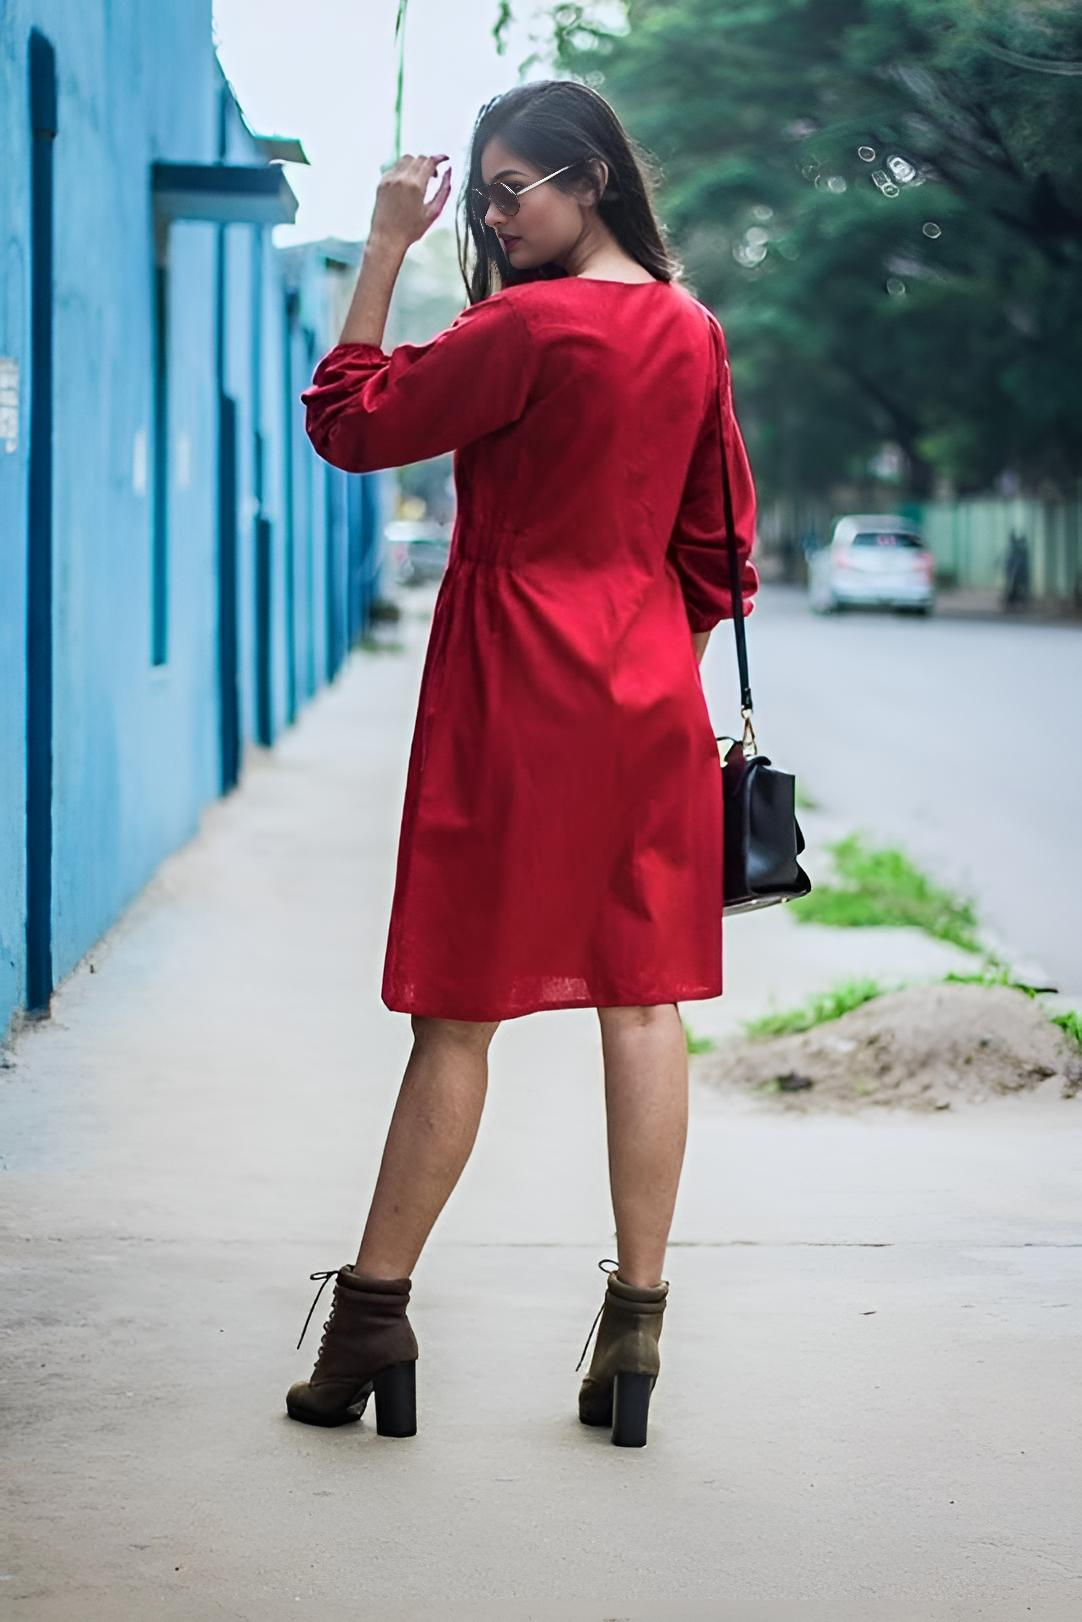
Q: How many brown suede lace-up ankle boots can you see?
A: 2